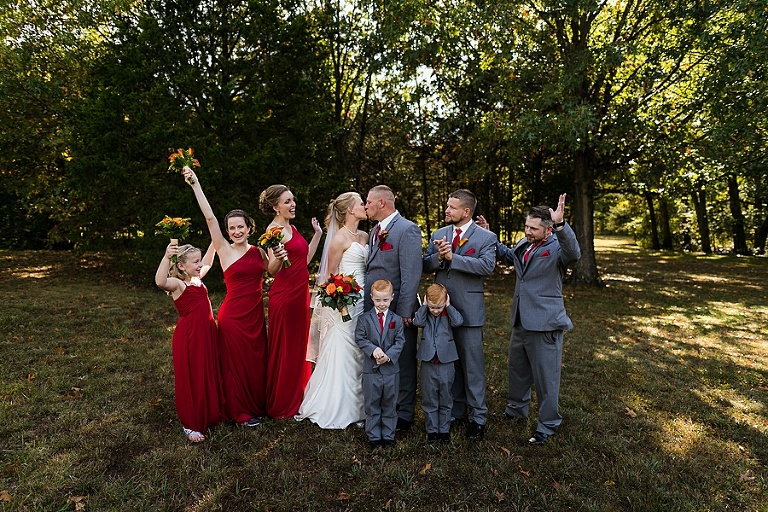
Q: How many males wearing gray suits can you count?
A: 5